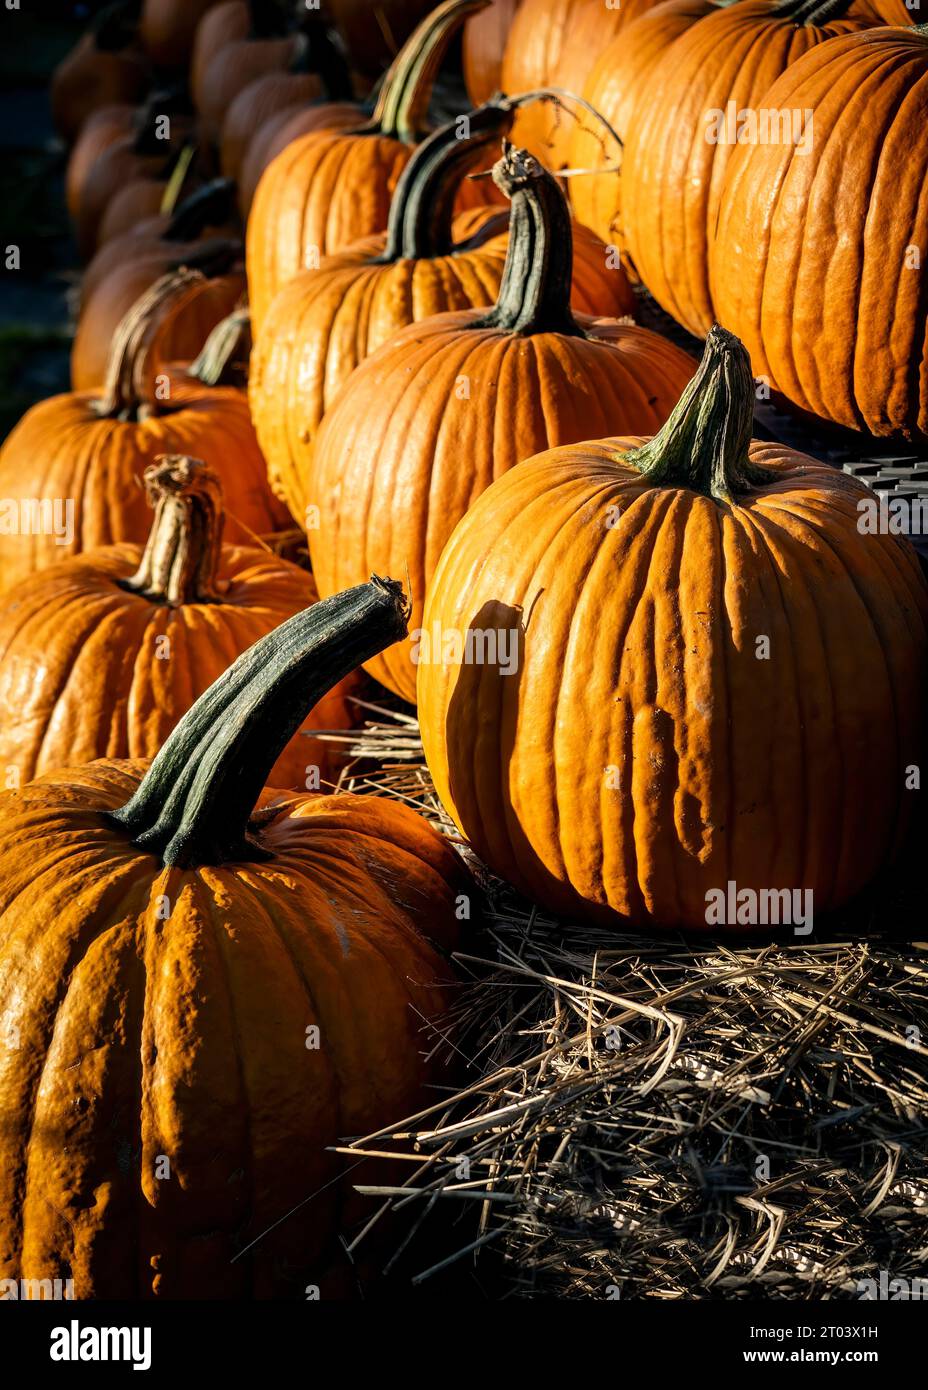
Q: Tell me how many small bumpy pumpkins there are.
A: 0